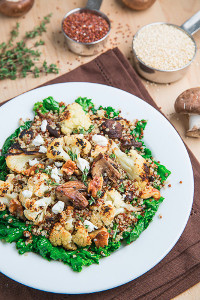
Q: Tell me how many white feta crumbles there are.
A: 11